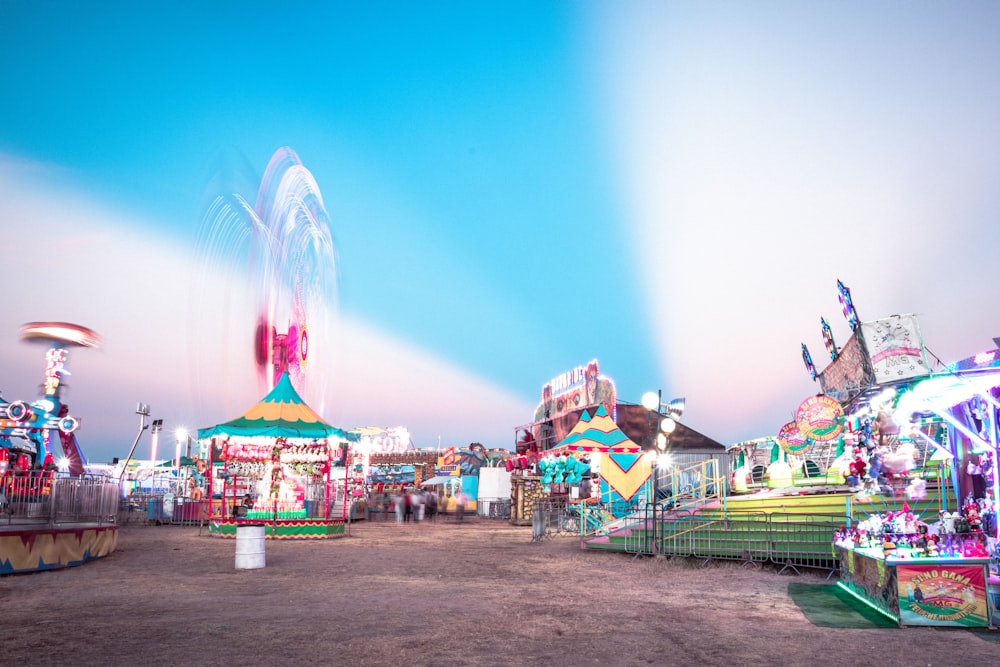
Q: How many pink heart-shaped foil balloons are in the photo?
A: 0